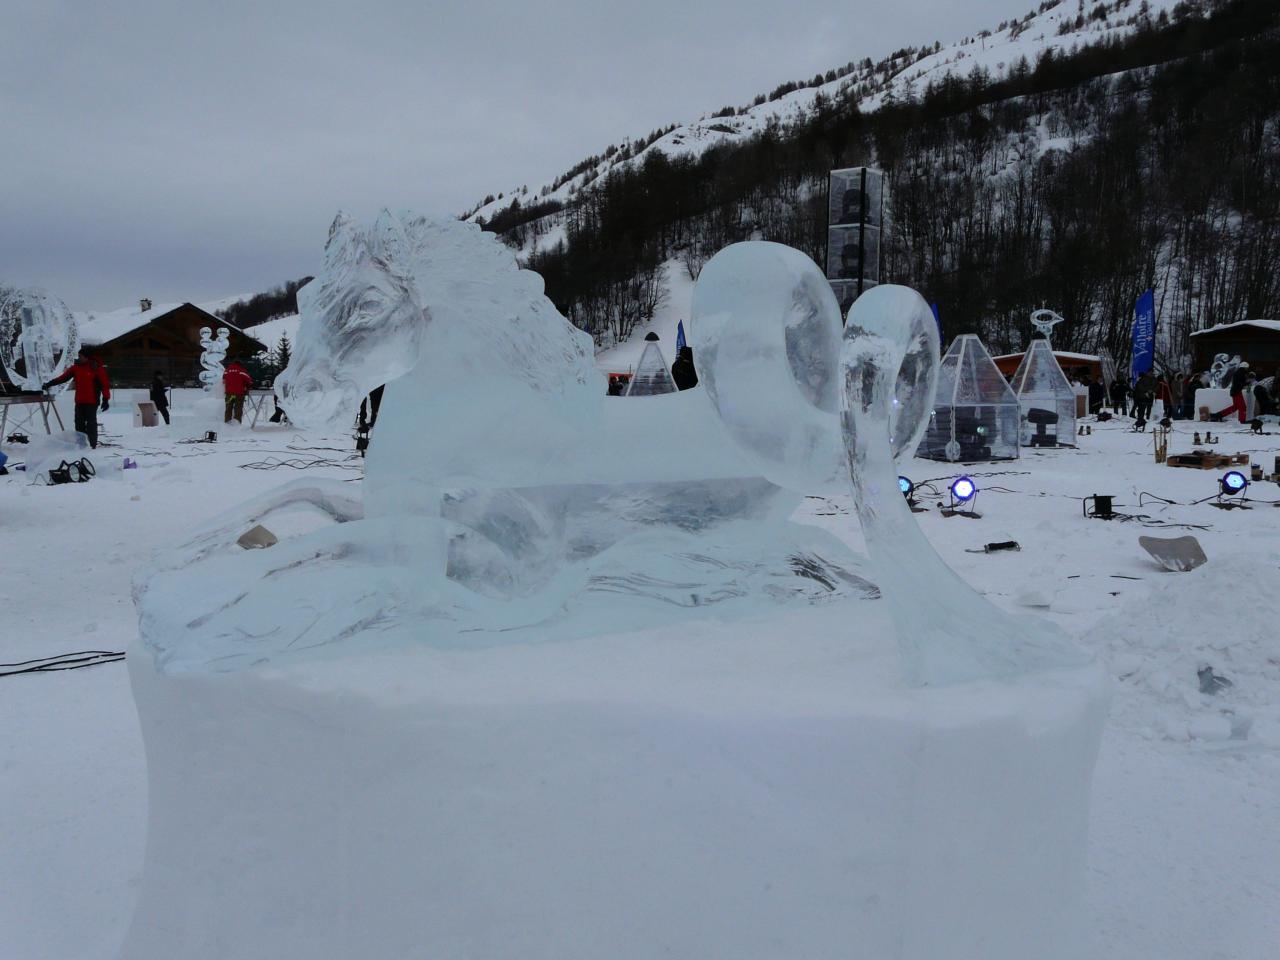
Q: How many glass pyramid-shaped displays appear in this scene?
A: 3